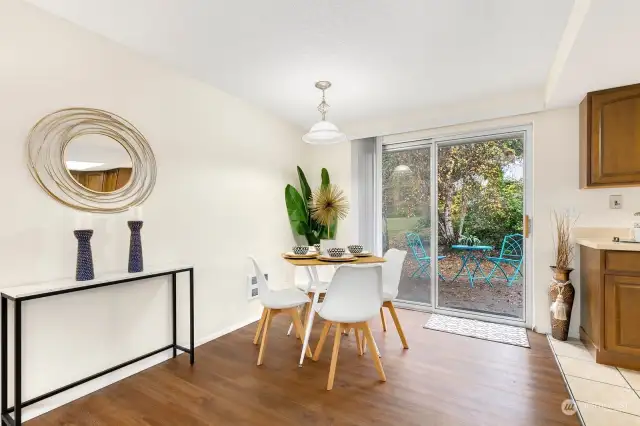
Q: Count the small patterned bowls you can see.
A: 4